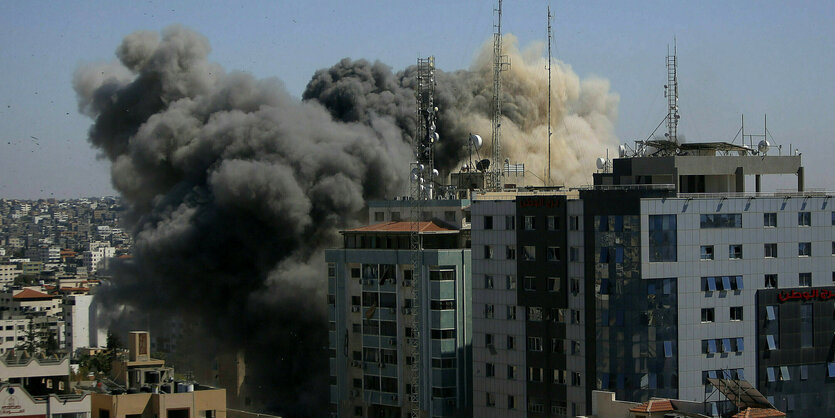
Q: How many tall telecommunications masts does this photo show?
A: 4